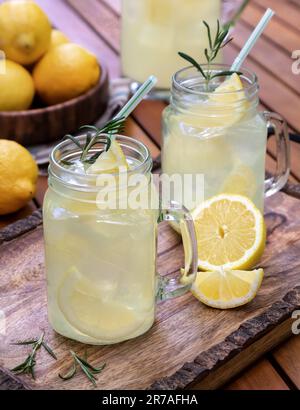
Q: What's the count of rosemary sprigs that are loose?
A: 2